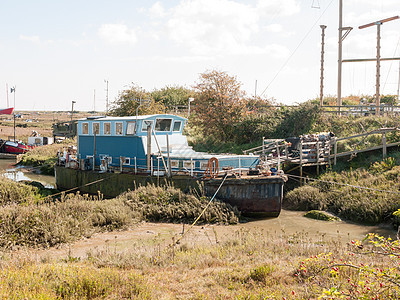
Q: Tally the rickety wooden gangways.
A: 1